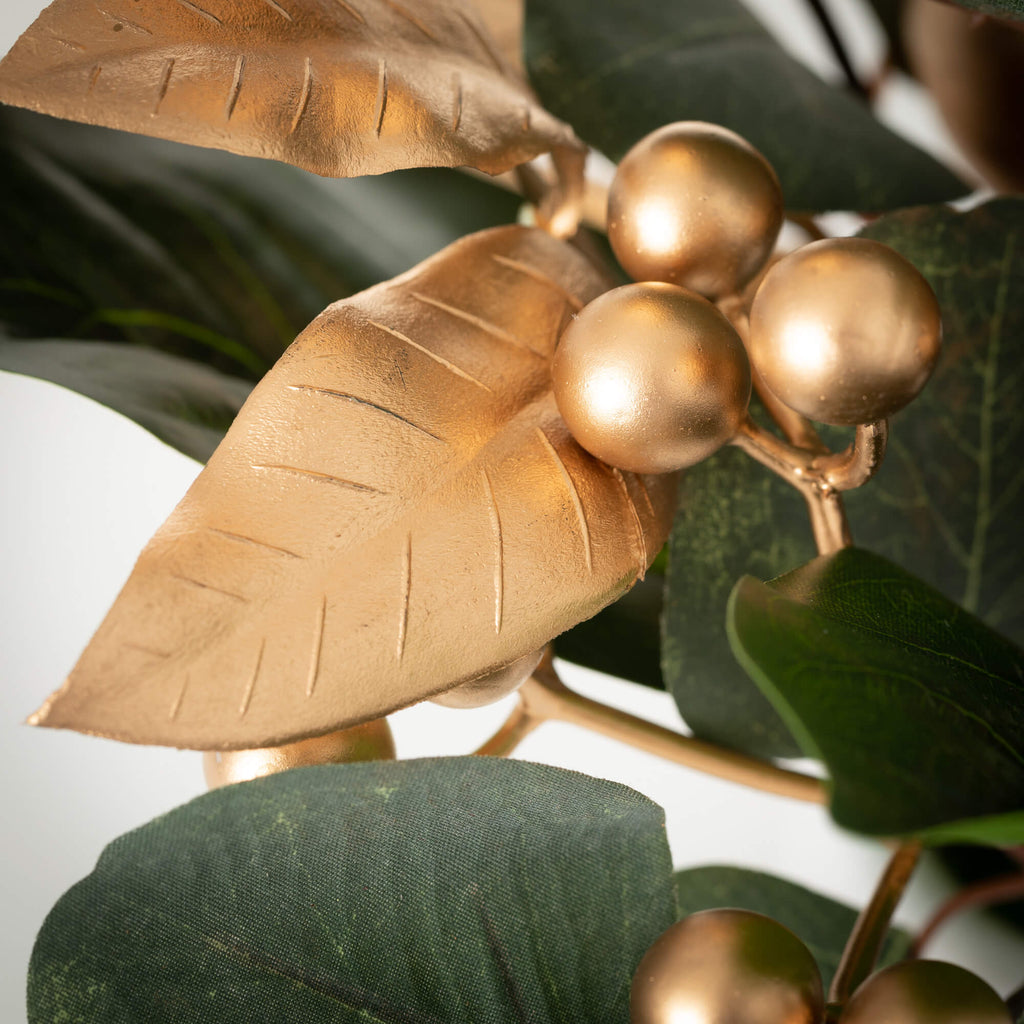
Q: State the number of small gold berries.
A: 7